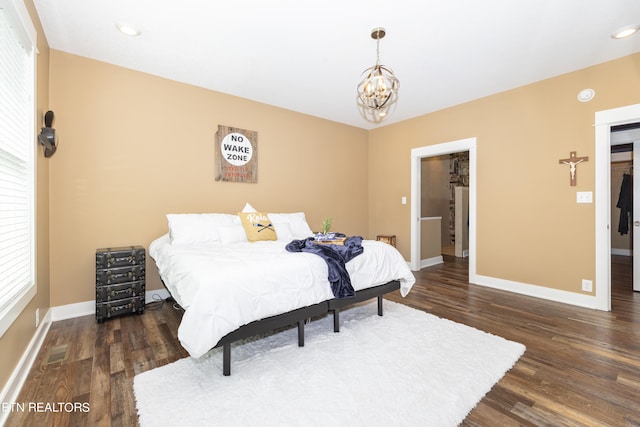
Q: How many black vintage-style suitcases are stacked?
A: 4